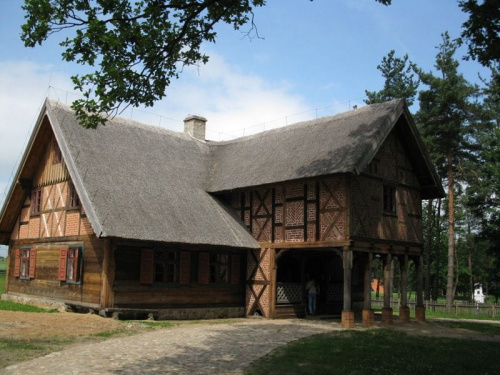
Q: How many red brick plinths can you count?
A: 5